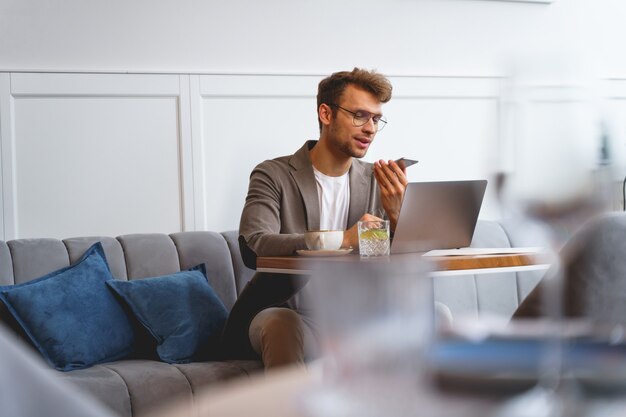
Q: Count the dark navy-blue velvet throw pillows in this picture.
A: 2